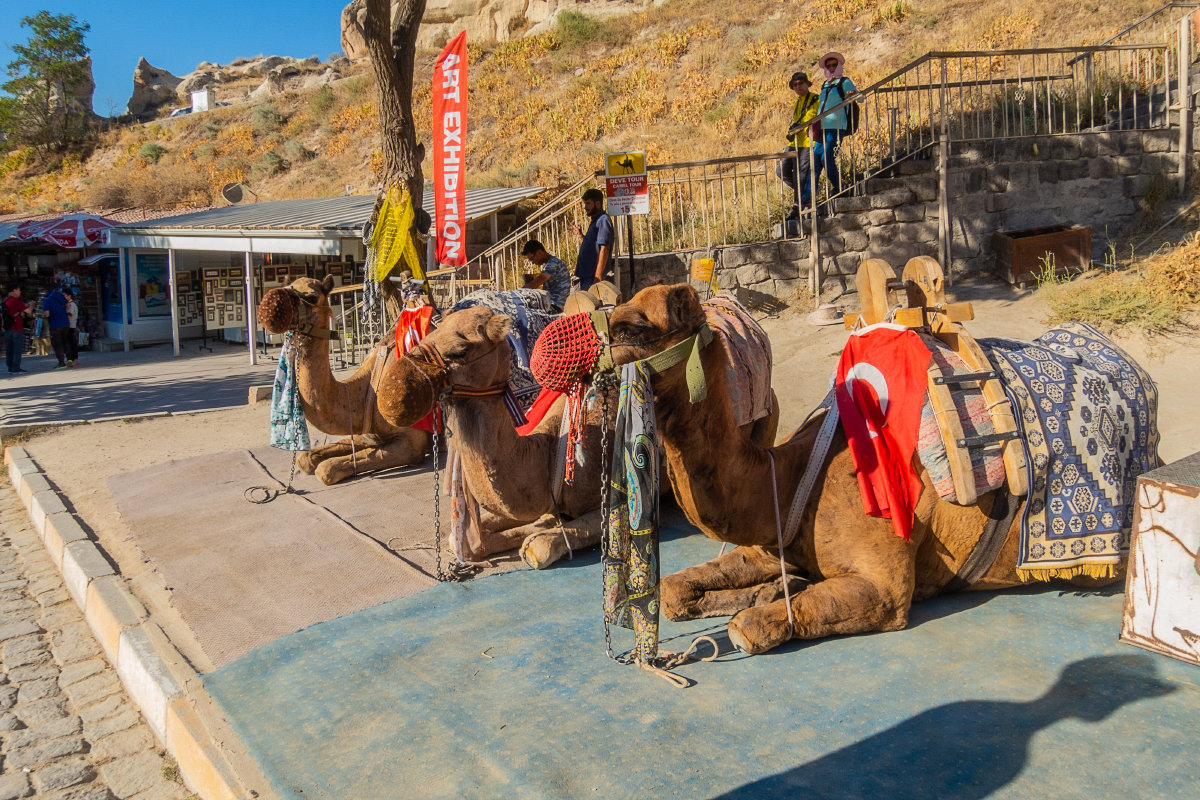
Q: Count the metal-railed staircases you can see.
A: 1